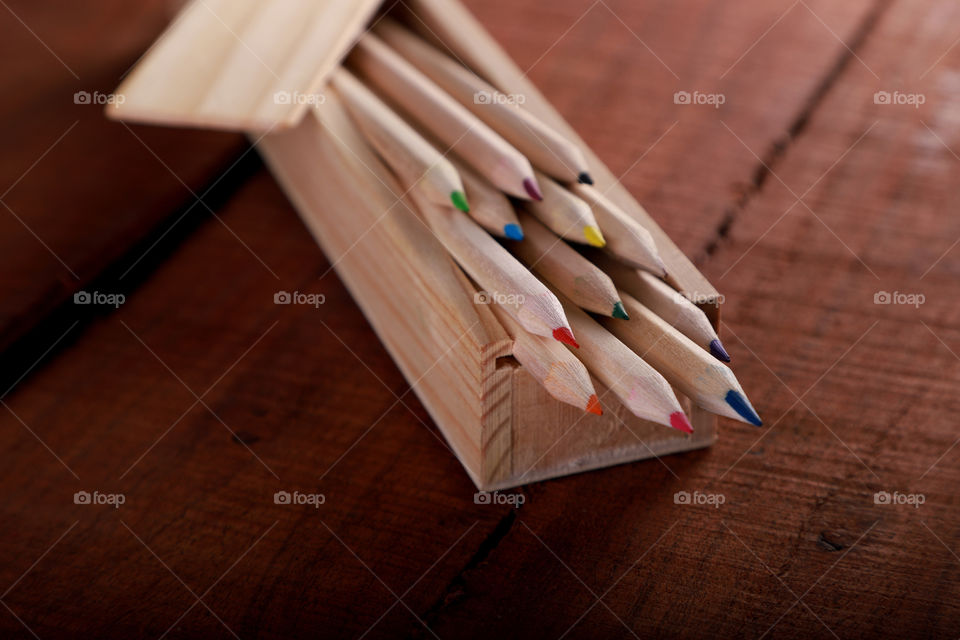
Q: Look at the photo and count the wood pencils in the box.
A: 12